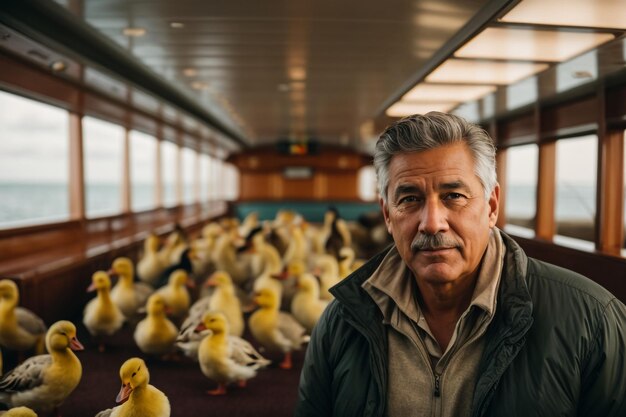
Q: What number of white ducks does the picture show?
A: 0